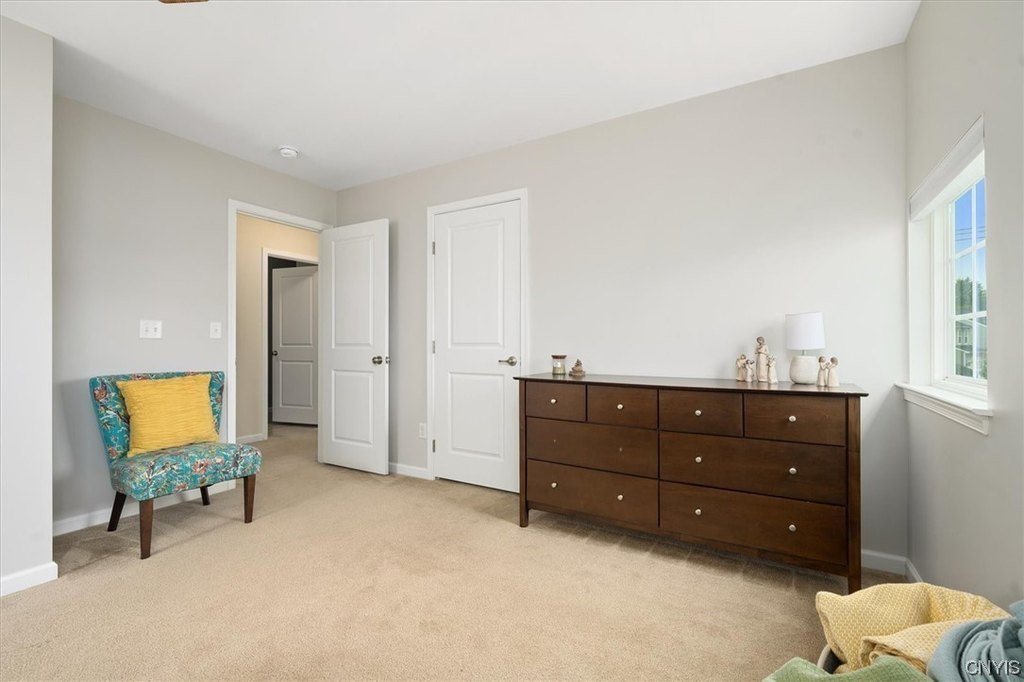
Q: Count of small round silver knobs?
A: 10